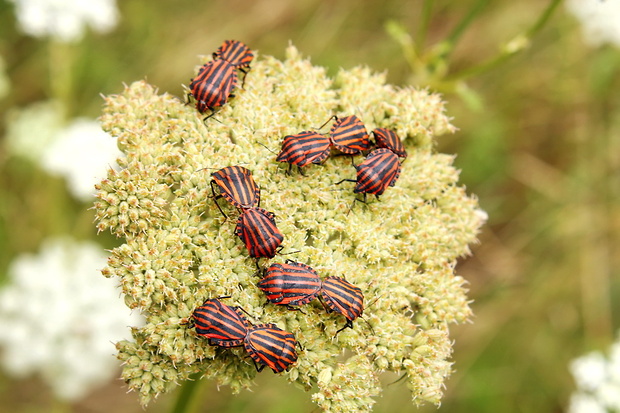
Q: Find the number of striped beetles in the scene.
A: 12